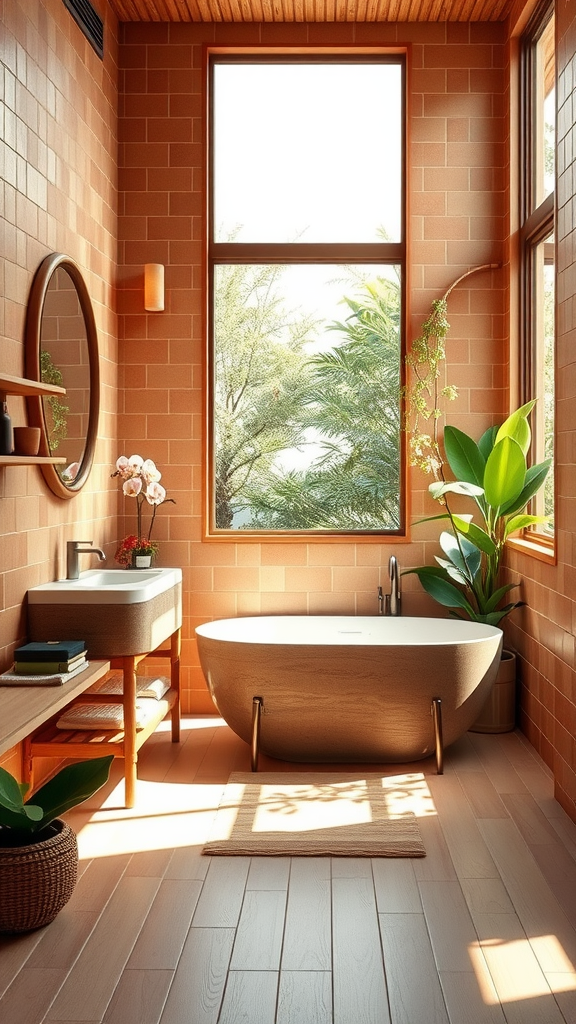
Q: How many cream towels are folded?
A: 2